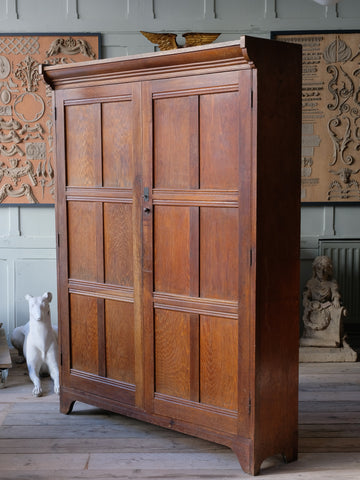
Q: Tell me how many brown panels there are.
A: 12